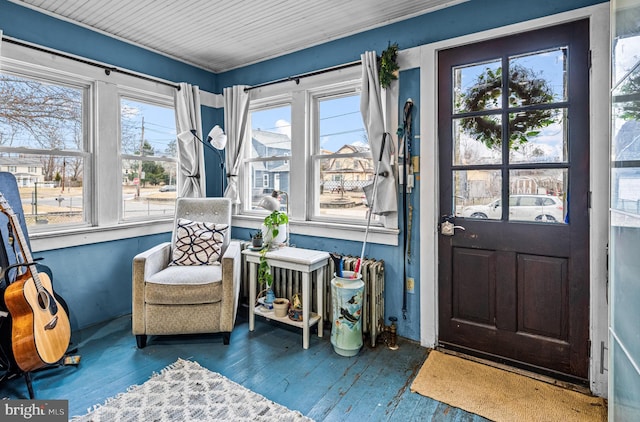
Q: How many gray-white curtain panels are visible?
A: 3